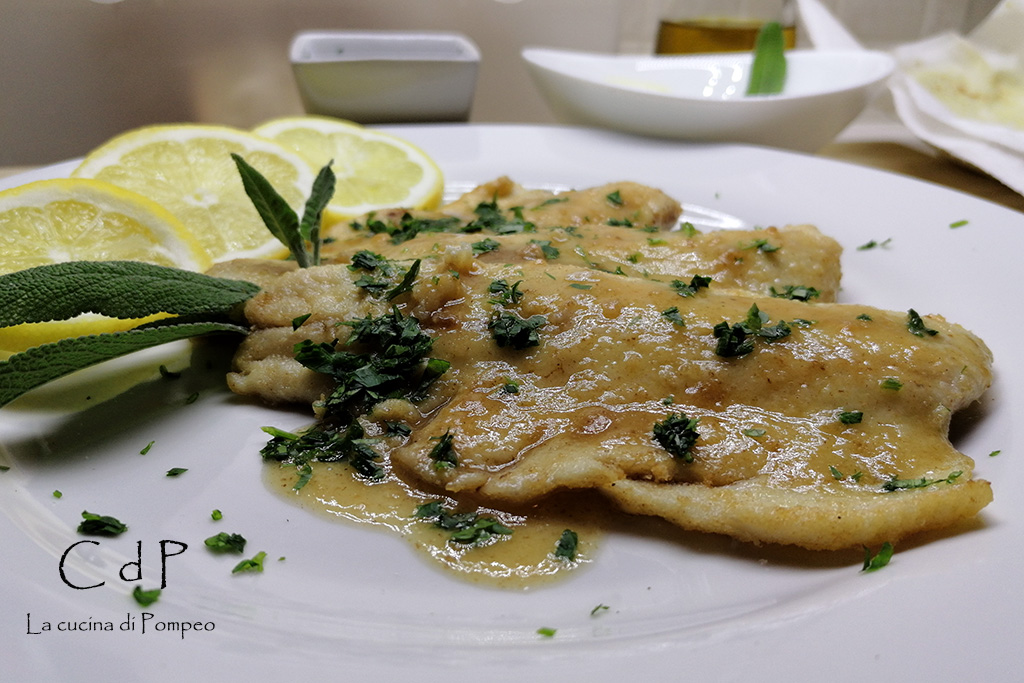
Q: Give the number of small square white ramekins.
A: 1